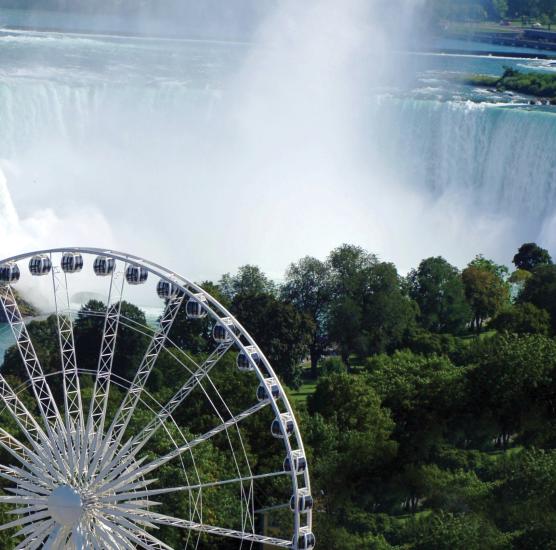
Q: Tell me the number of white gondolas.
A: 14